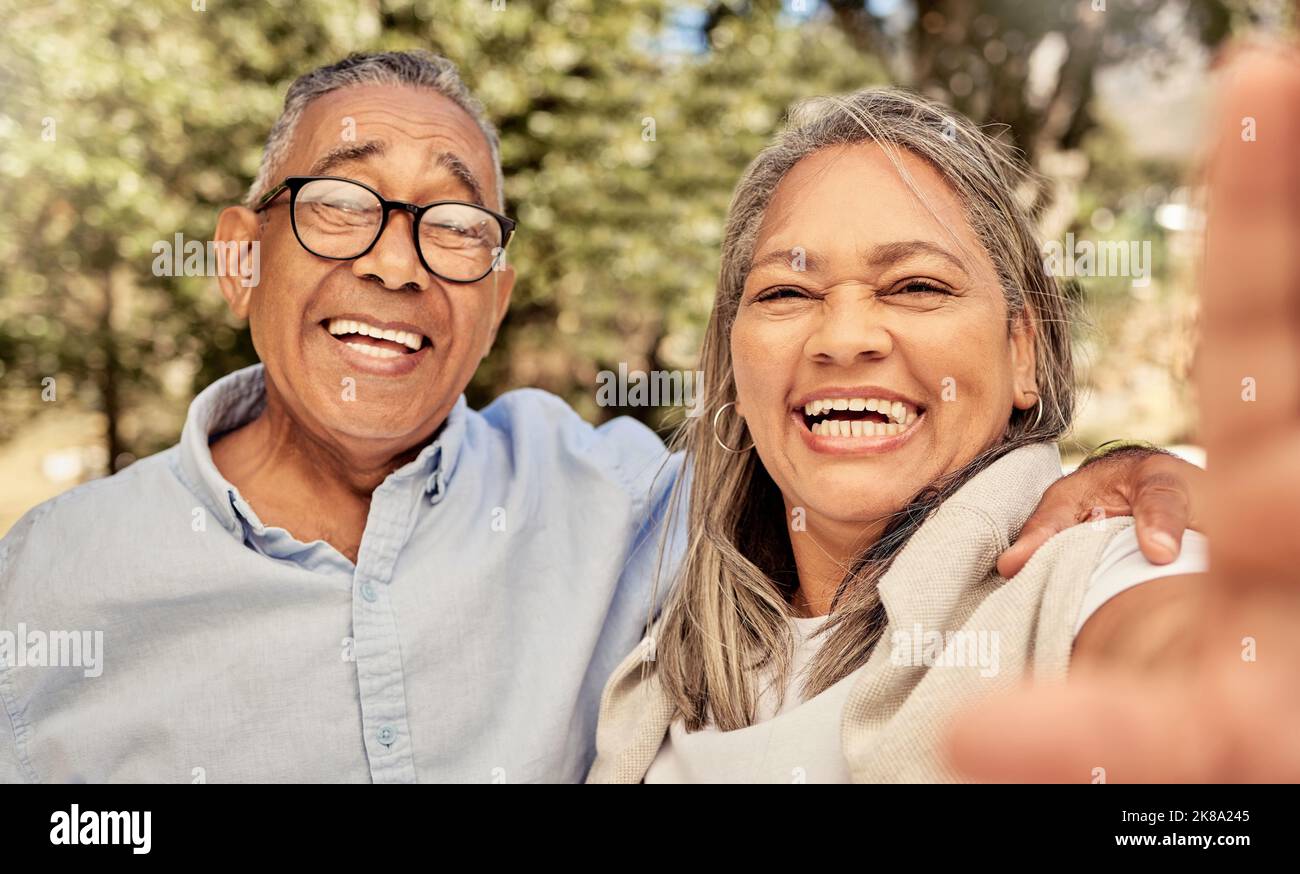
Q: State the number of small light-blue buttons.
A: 2